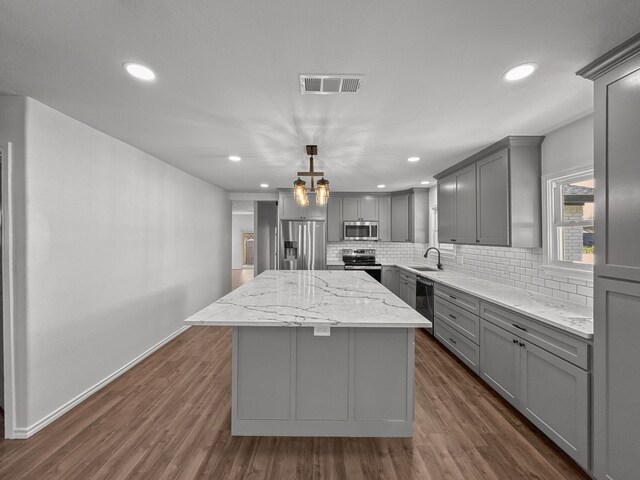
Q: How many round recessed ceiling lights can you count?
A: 7